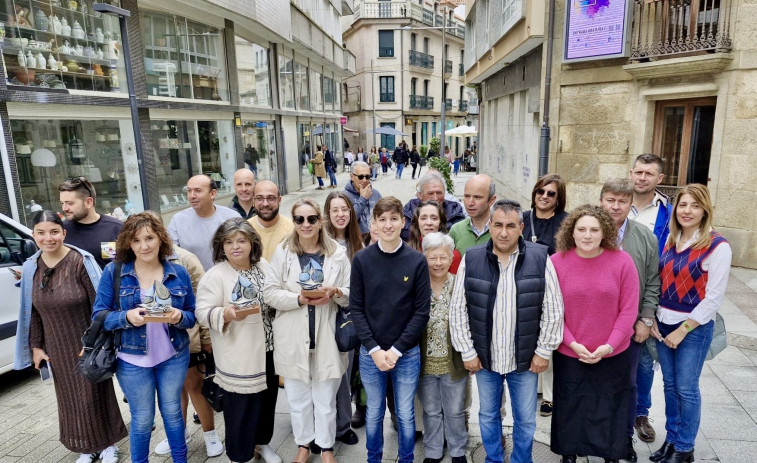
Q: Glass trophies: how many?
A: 3